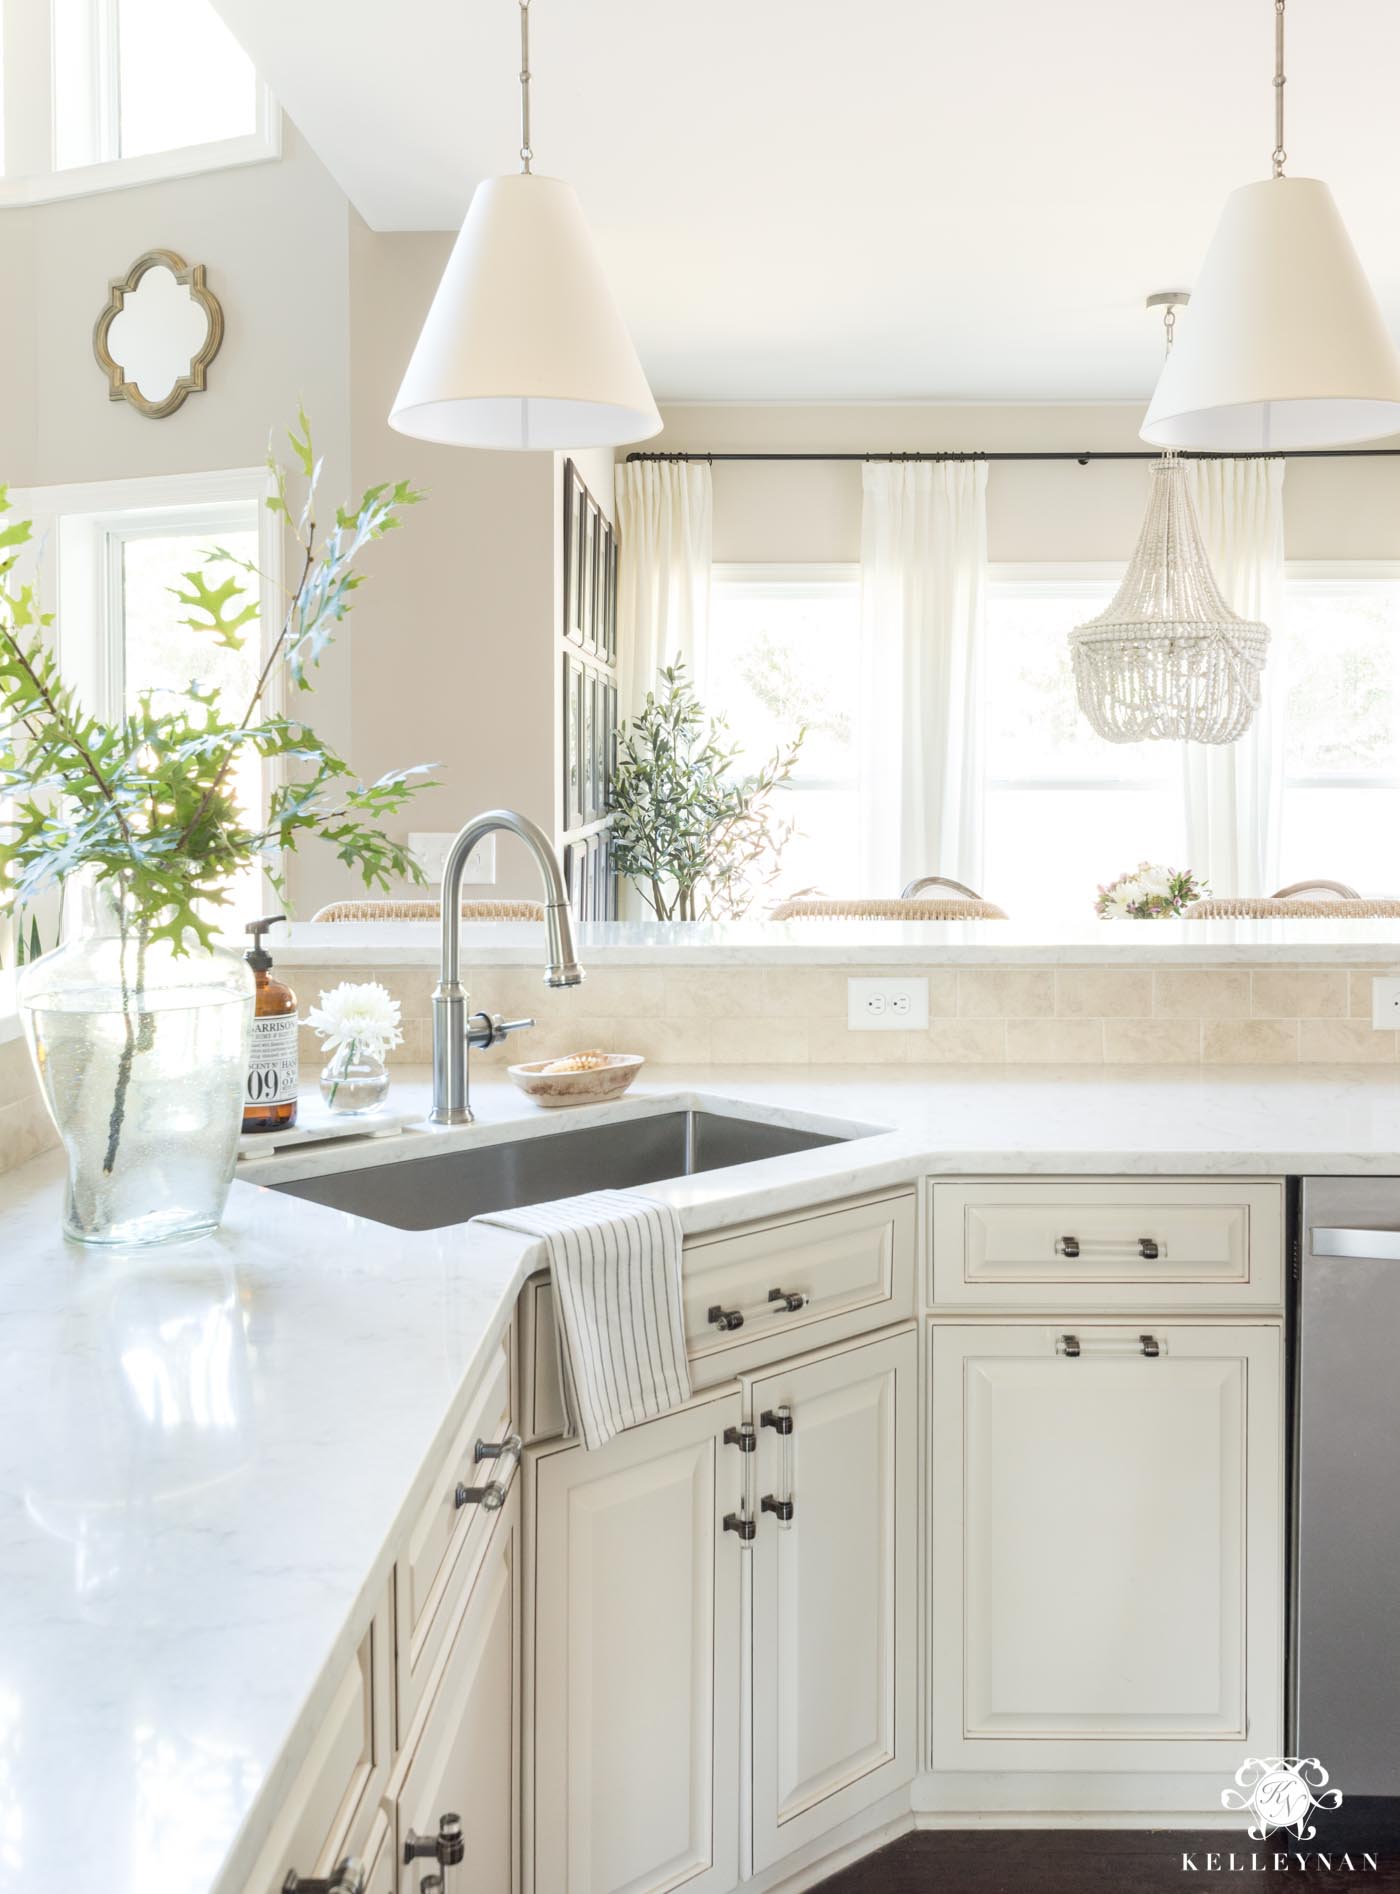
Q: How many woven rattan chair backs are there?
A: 3